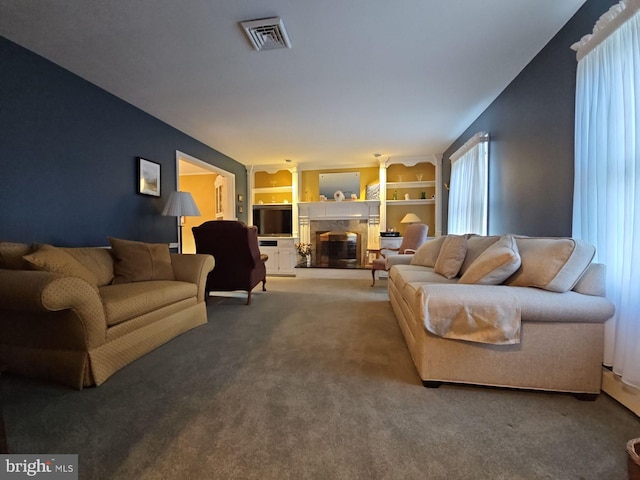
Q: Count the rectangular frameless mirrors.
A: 1